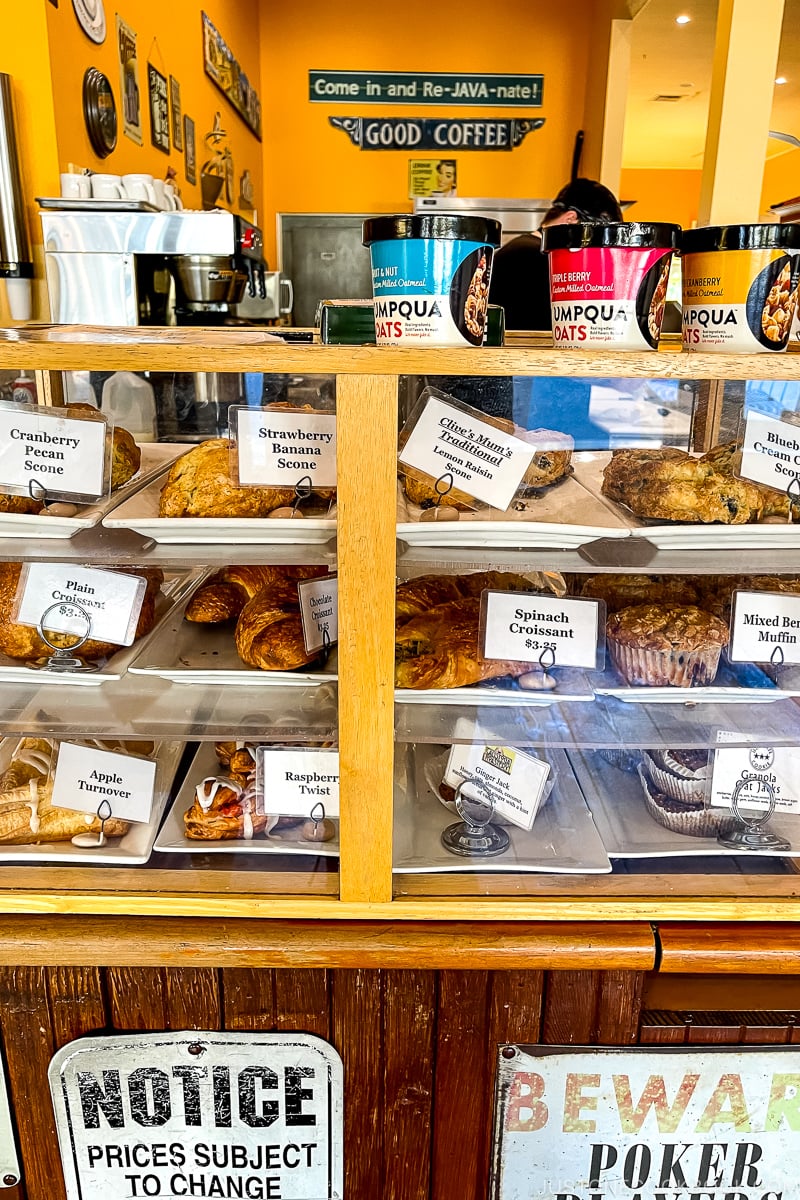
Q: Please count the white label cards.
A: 12